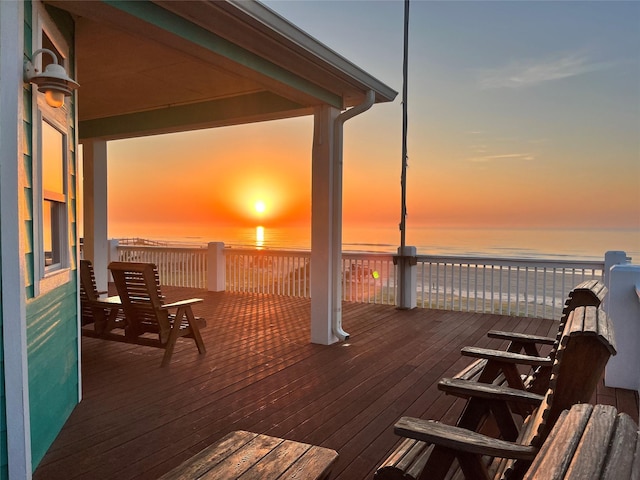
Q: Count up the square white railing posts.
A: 5